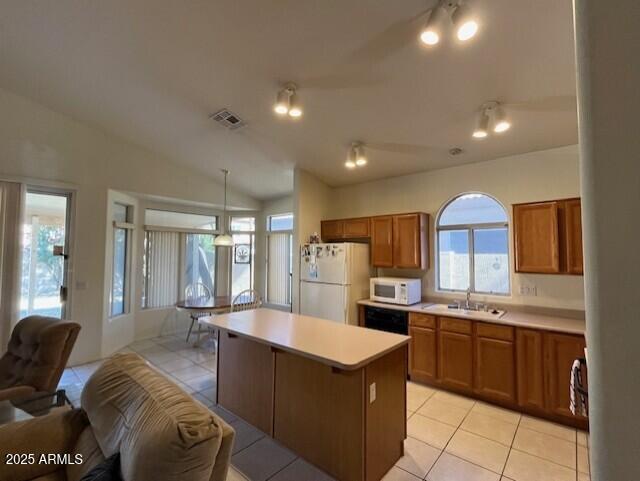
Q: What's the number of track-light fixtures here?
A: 4